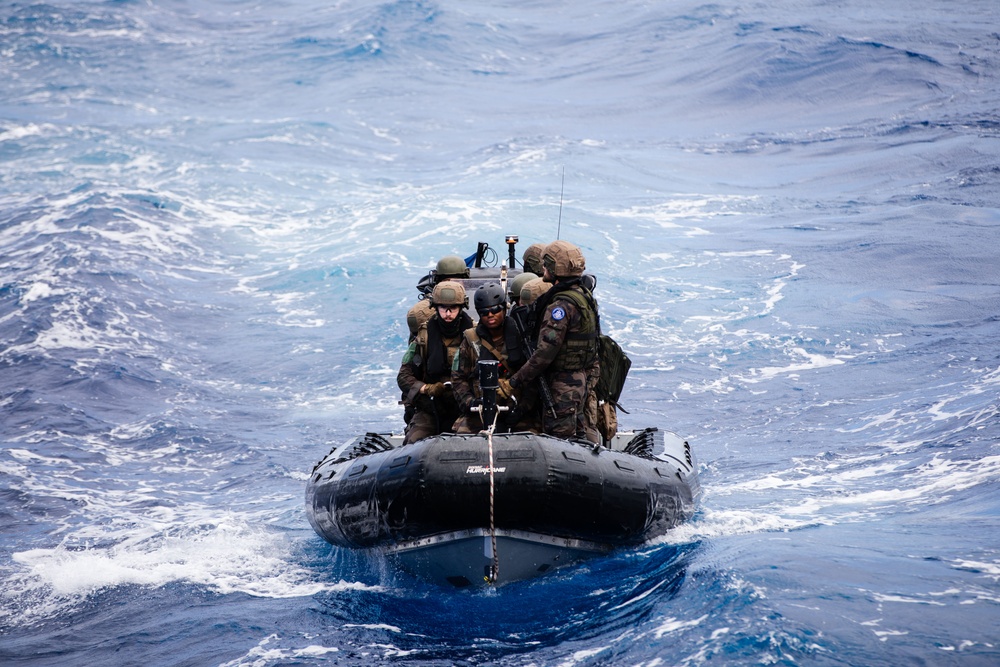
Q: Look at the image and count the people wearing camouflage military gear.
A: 8